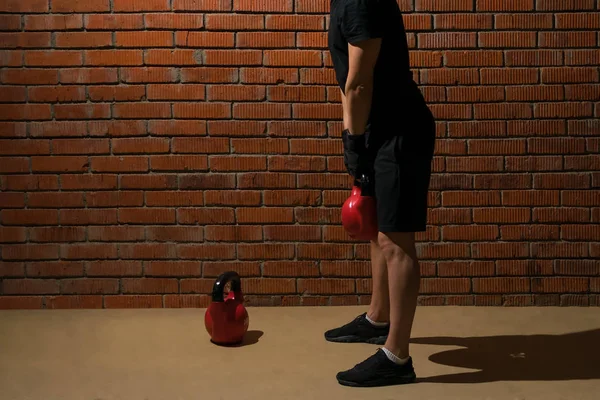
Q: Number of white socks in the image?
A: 2